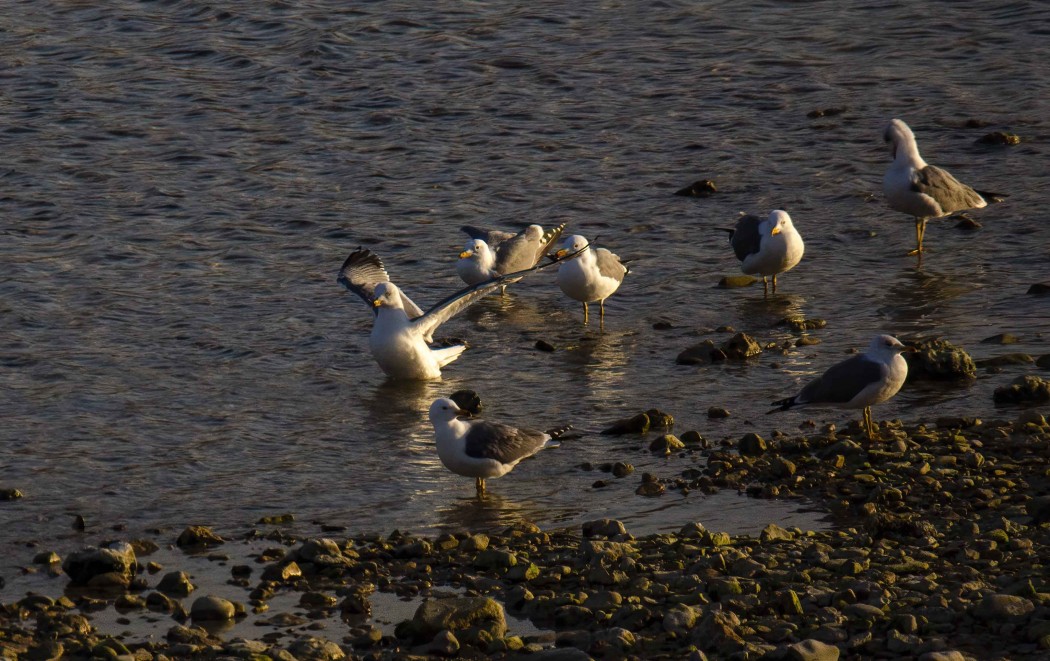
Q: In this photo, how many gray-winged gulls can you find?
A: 7